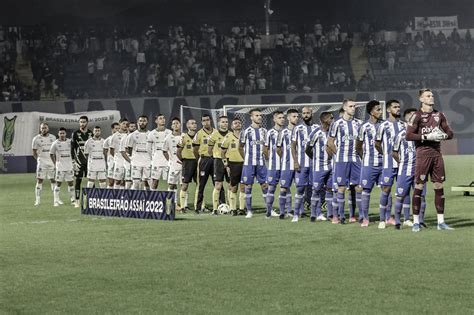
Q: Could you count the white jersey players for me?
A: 9